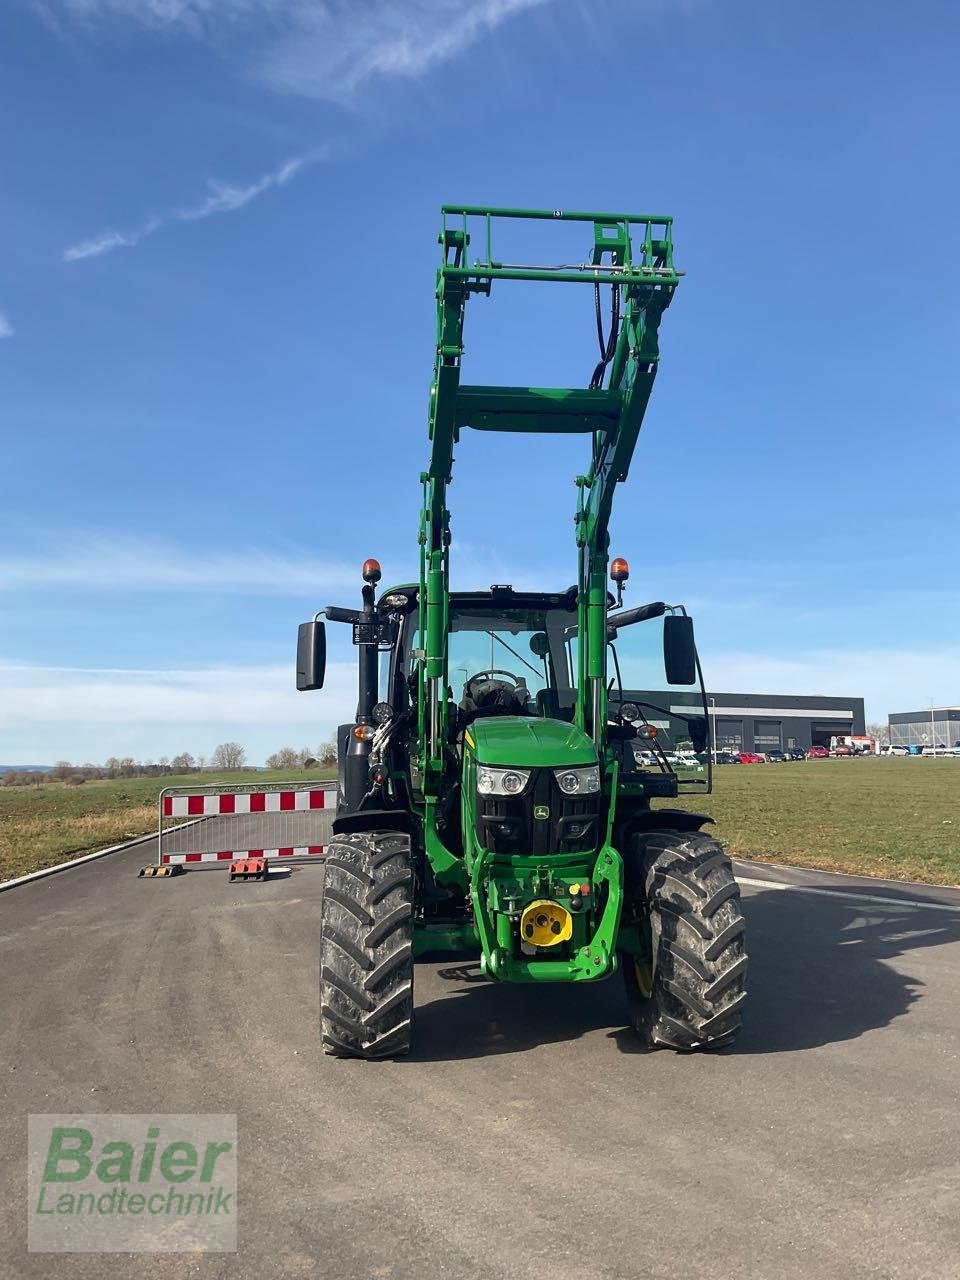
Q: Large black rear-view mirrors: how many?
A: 2